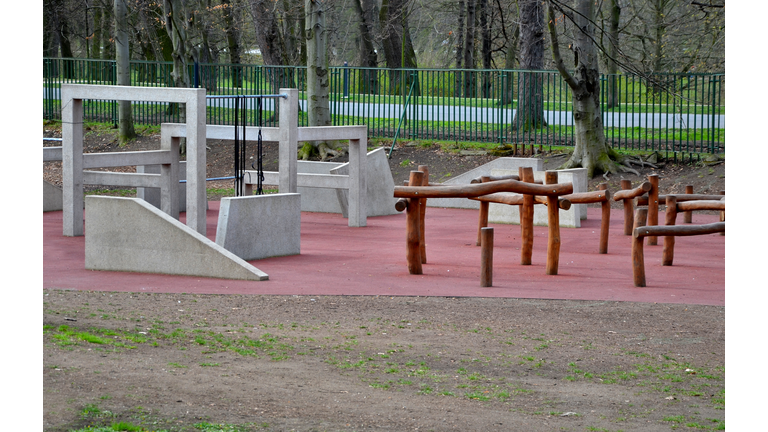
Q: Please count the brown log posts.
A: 14